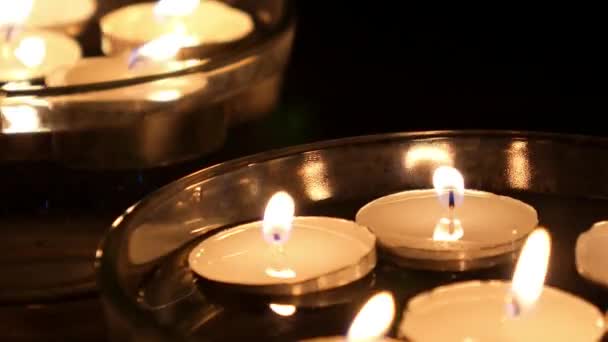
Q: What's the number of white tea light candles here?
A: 9